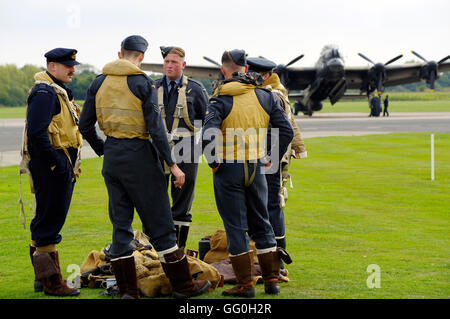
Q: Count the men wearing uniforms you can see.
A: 5